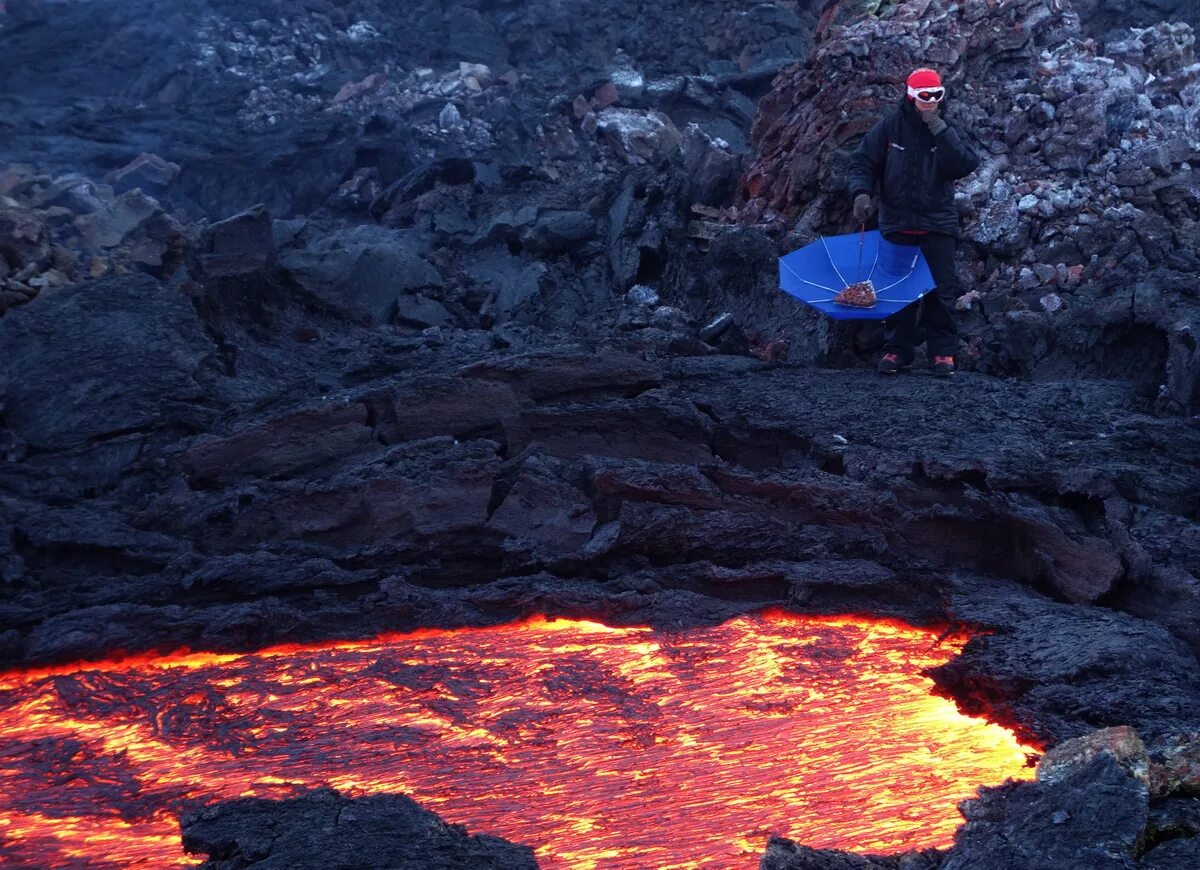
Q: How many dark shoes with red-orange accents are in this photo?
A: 2